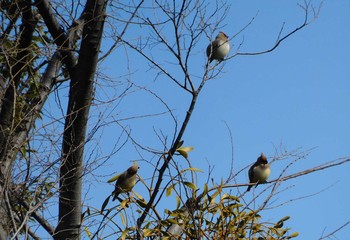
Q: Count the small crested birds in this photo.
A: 3